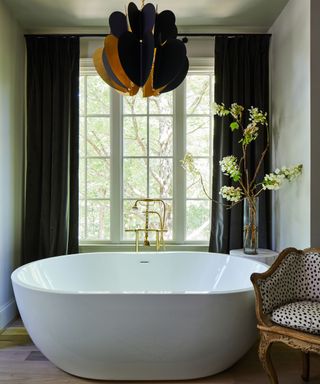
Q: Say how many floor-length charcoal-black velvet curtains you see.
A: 2